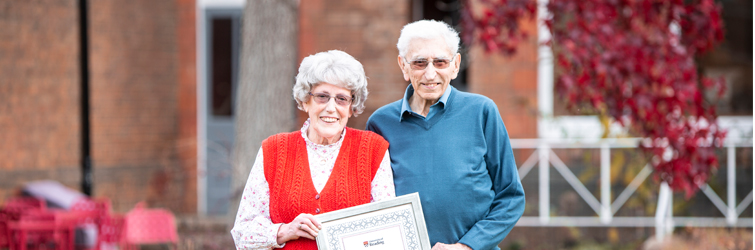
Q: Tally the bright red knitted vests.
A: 1